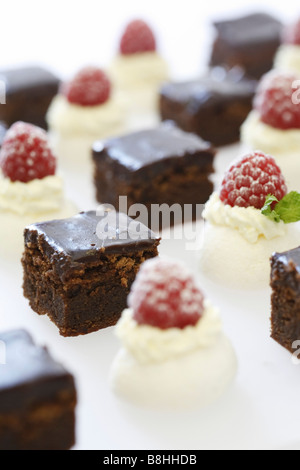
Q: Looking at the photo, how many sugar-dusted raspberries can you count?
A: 7